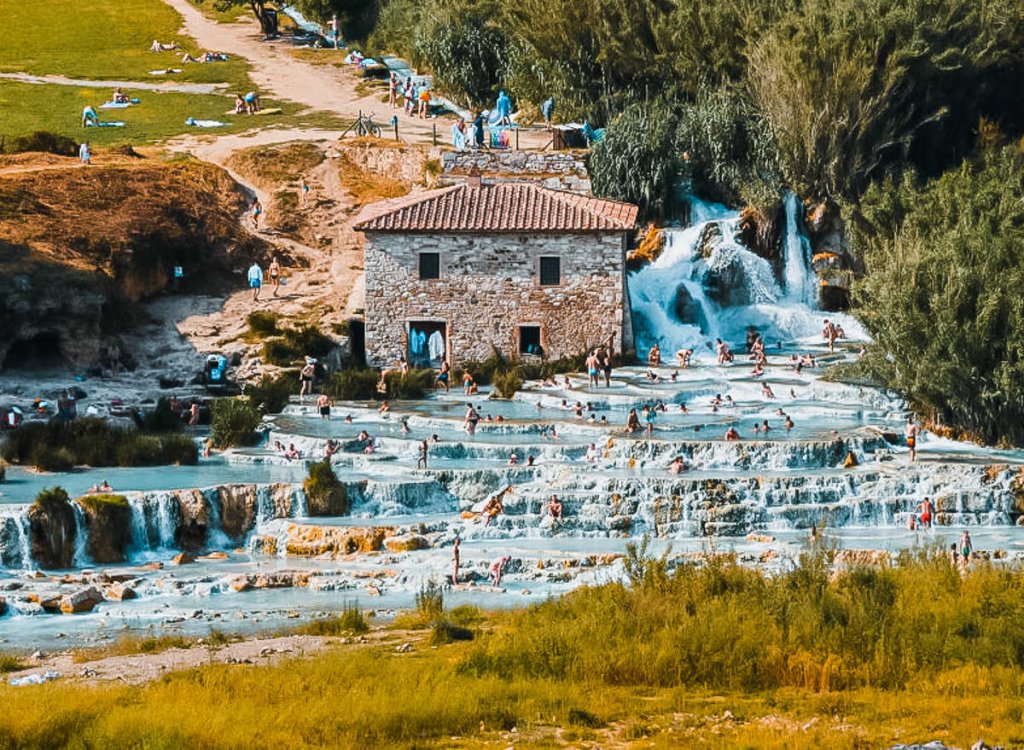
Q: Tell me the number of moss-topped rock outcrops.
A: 3